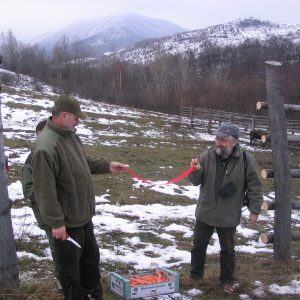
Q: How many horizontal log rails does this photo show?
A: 5